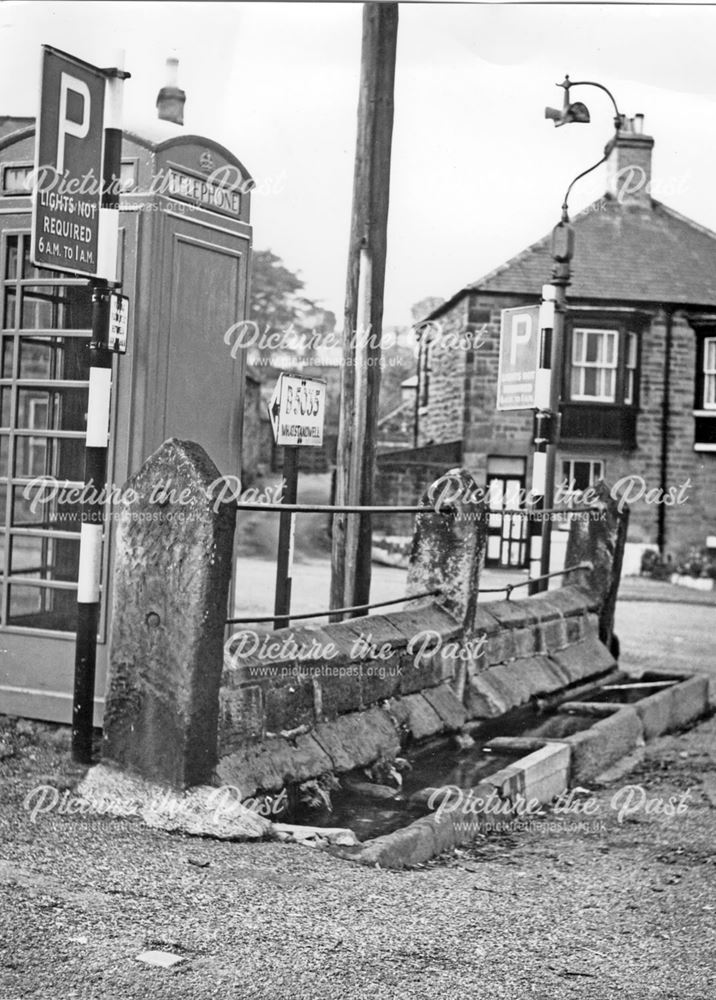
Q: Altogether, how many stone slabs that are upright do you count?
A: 3